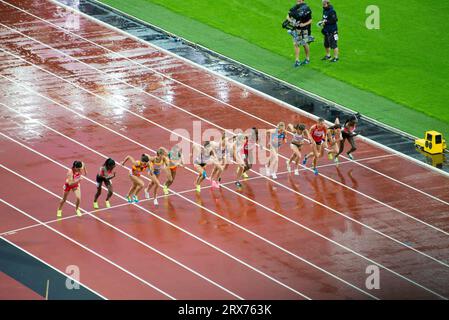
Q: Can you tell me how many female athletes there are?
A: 15